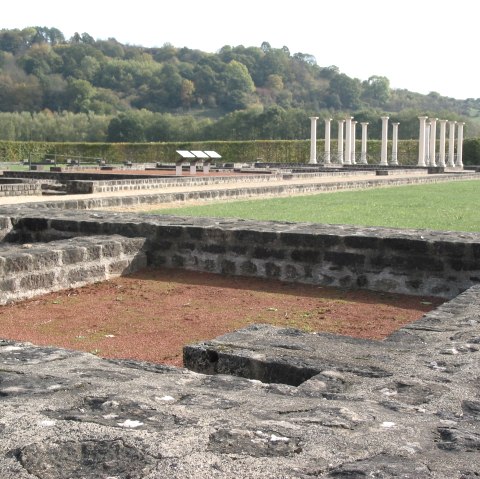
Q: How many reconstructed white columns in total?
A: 14